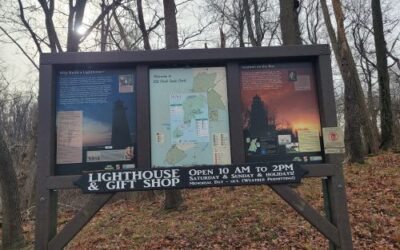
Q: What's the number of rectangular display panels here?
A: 3